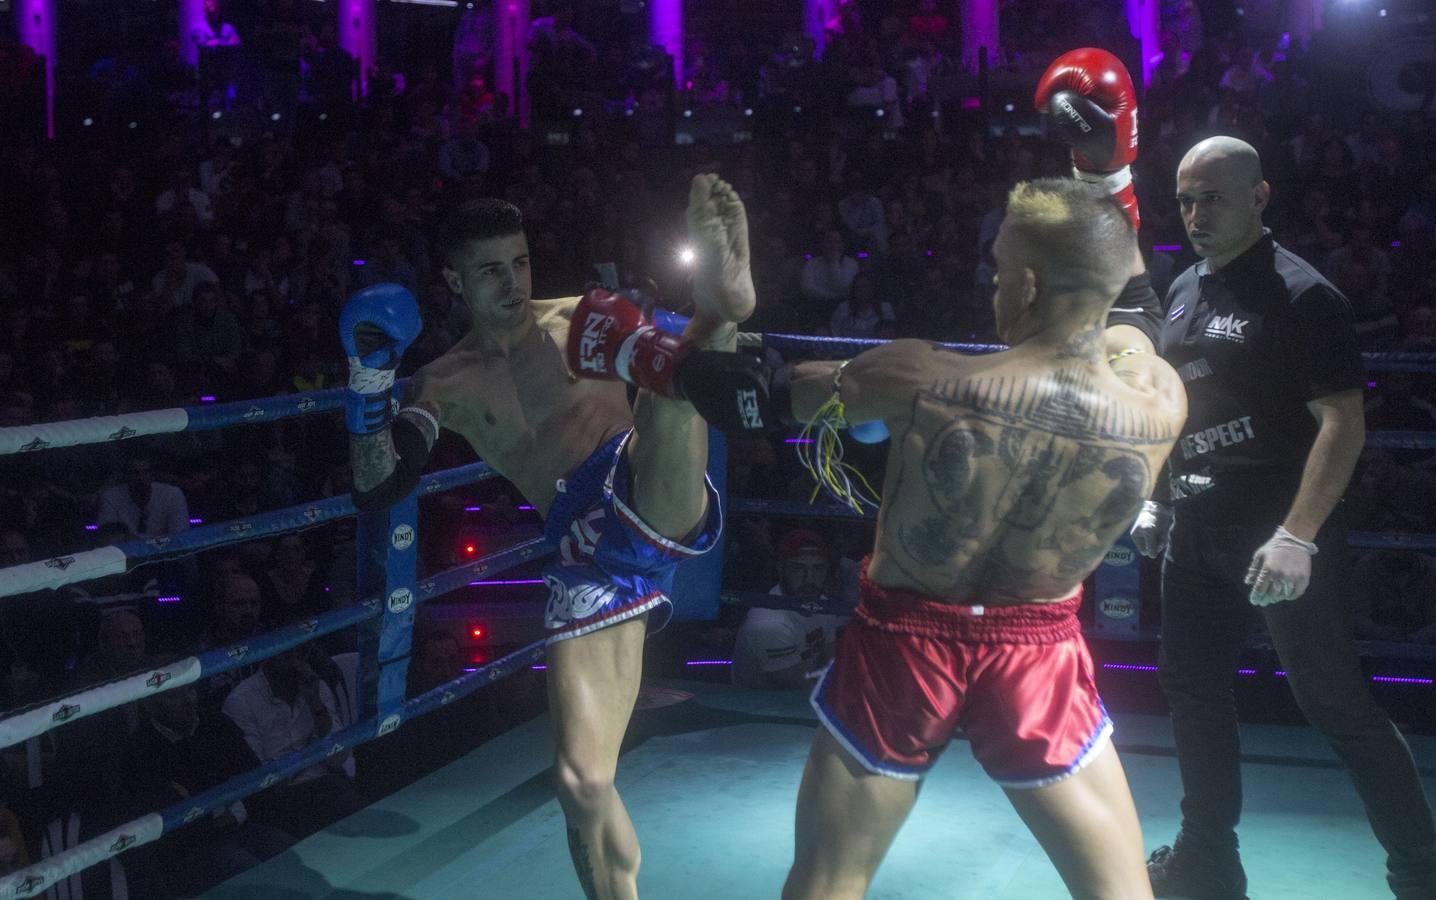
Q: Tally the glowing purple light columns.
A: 8